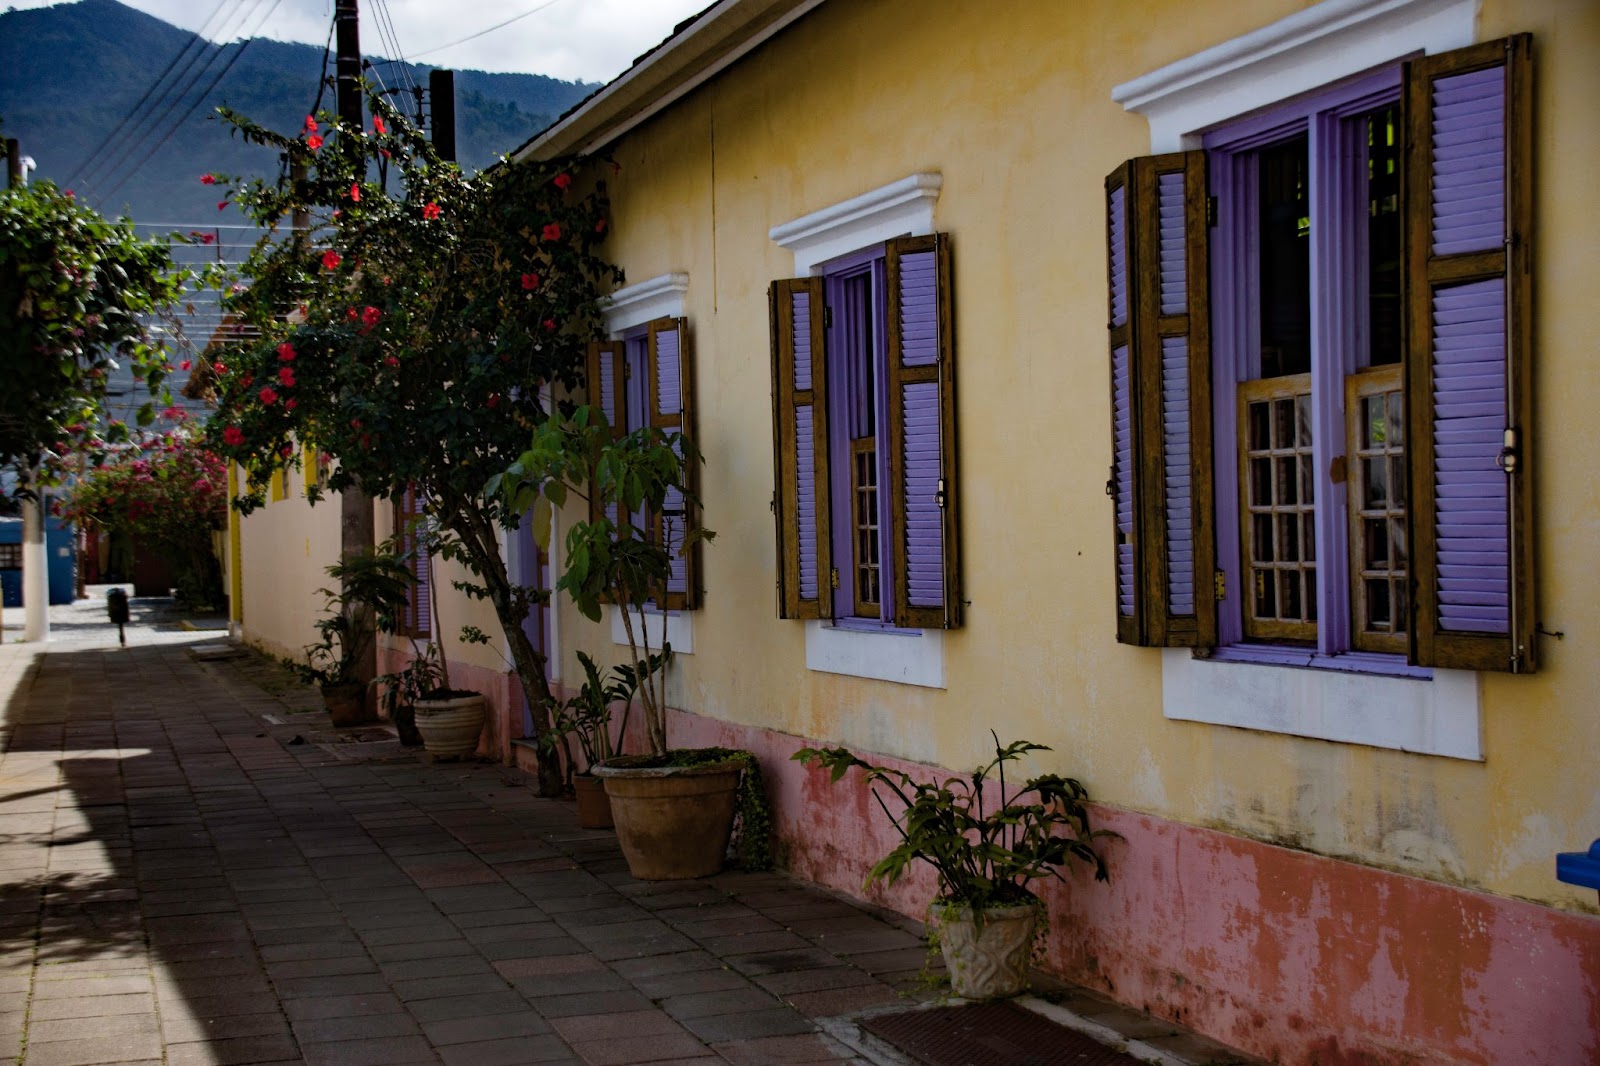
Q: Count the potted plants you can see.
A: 6